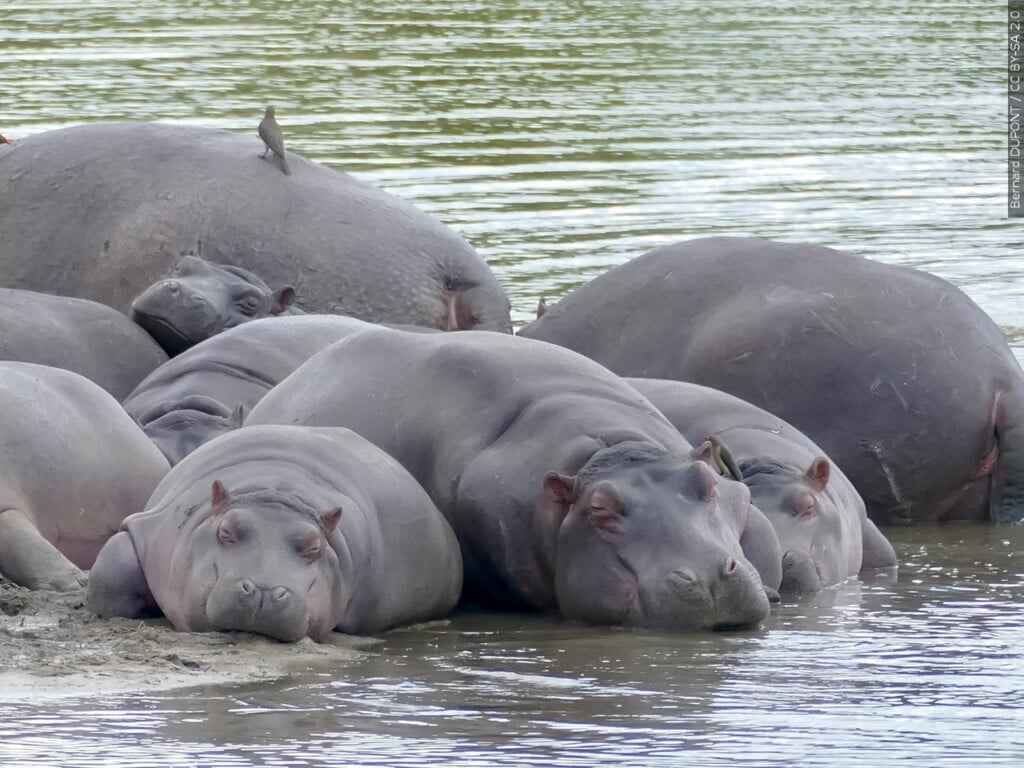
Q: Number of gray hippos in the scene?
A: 9